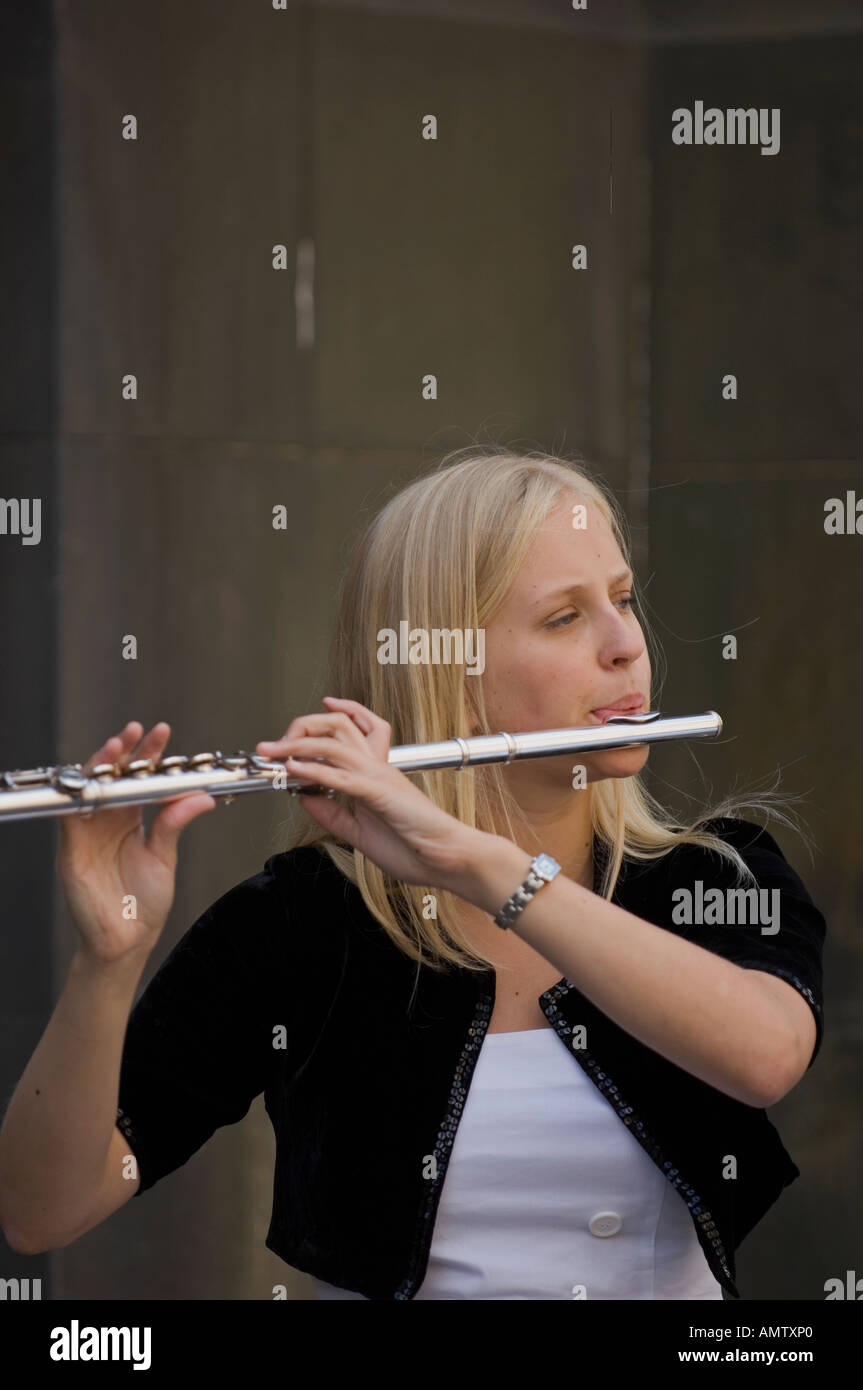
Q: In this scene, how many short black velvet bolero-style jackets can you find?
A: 1